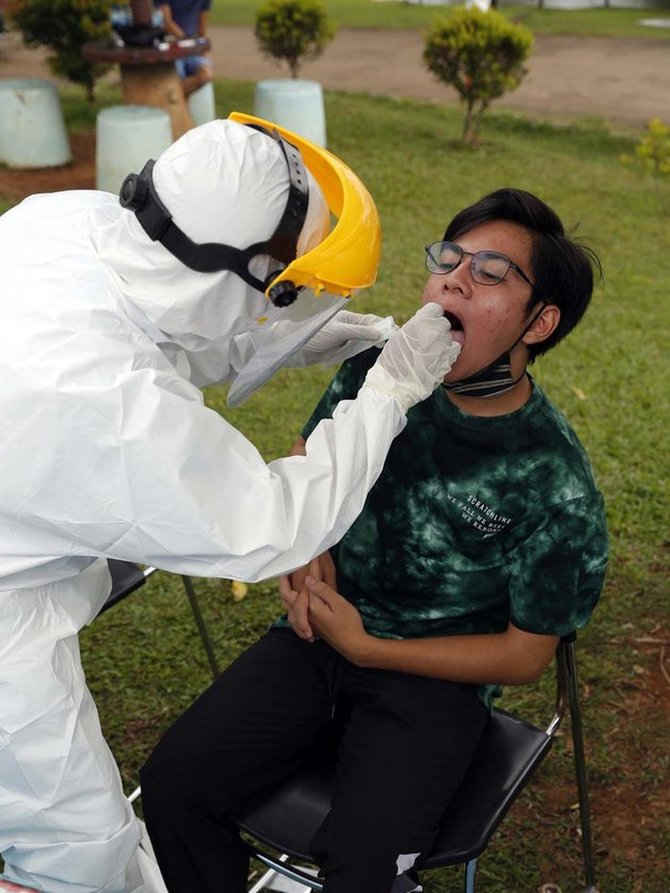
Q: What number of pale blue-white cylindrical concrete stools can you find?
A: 4